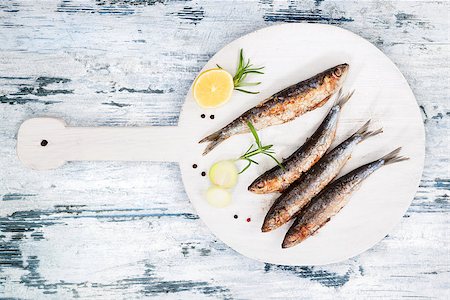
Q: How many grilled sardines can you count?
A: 4